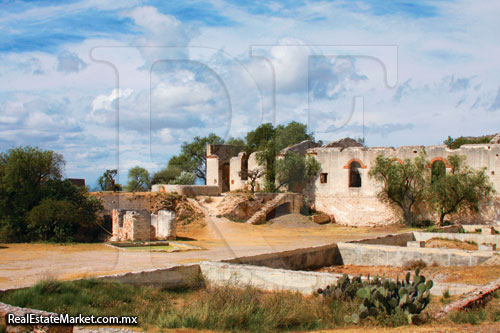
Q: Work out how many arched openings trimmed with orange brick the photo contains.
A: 3